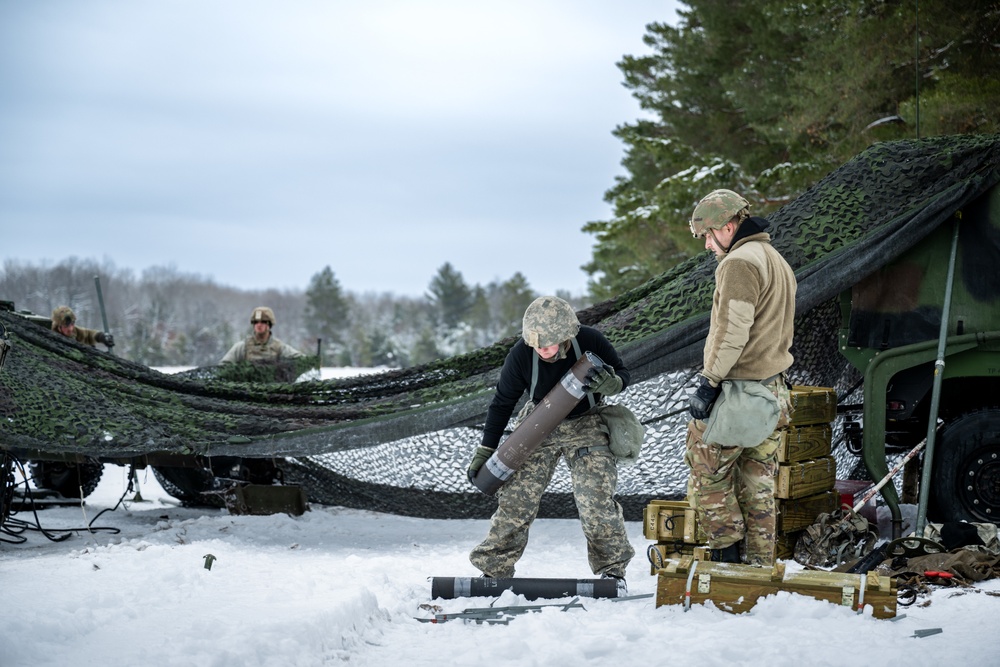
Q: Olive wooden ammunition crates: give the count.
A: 8